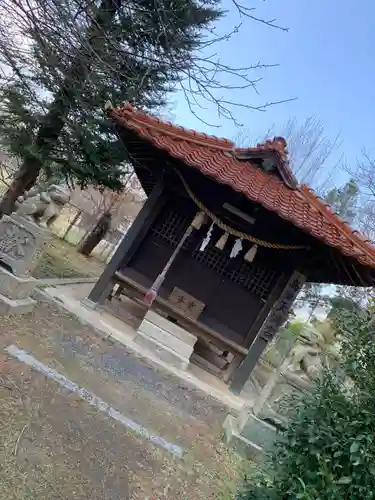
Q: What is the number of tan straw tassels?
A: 3